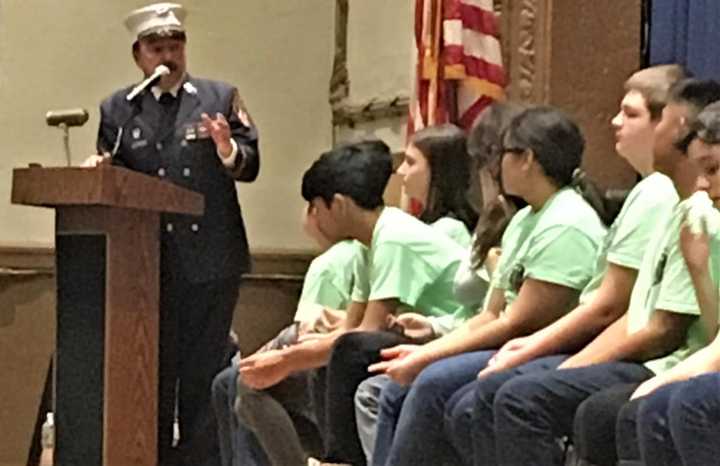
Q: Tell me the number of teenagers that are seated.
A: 8